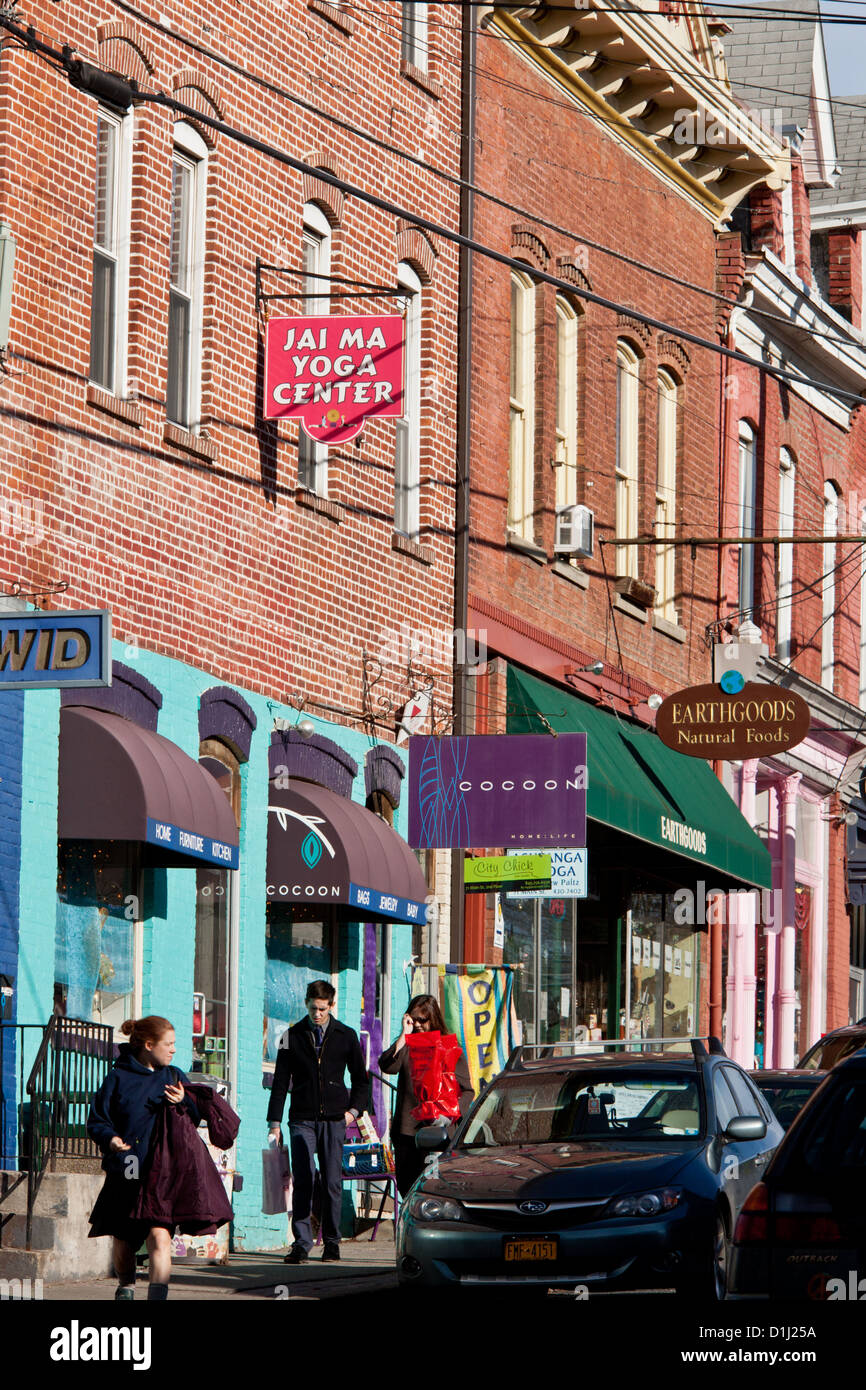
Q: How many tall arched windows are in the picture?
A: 11